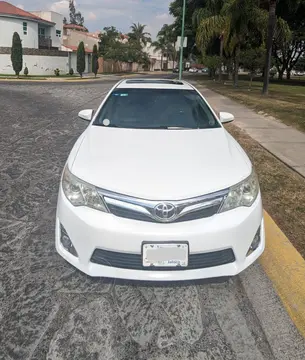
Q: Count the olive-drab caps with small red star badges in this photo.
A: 0